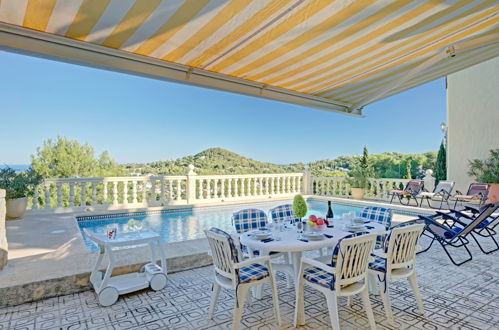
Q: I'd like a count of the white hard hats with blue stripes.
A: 0